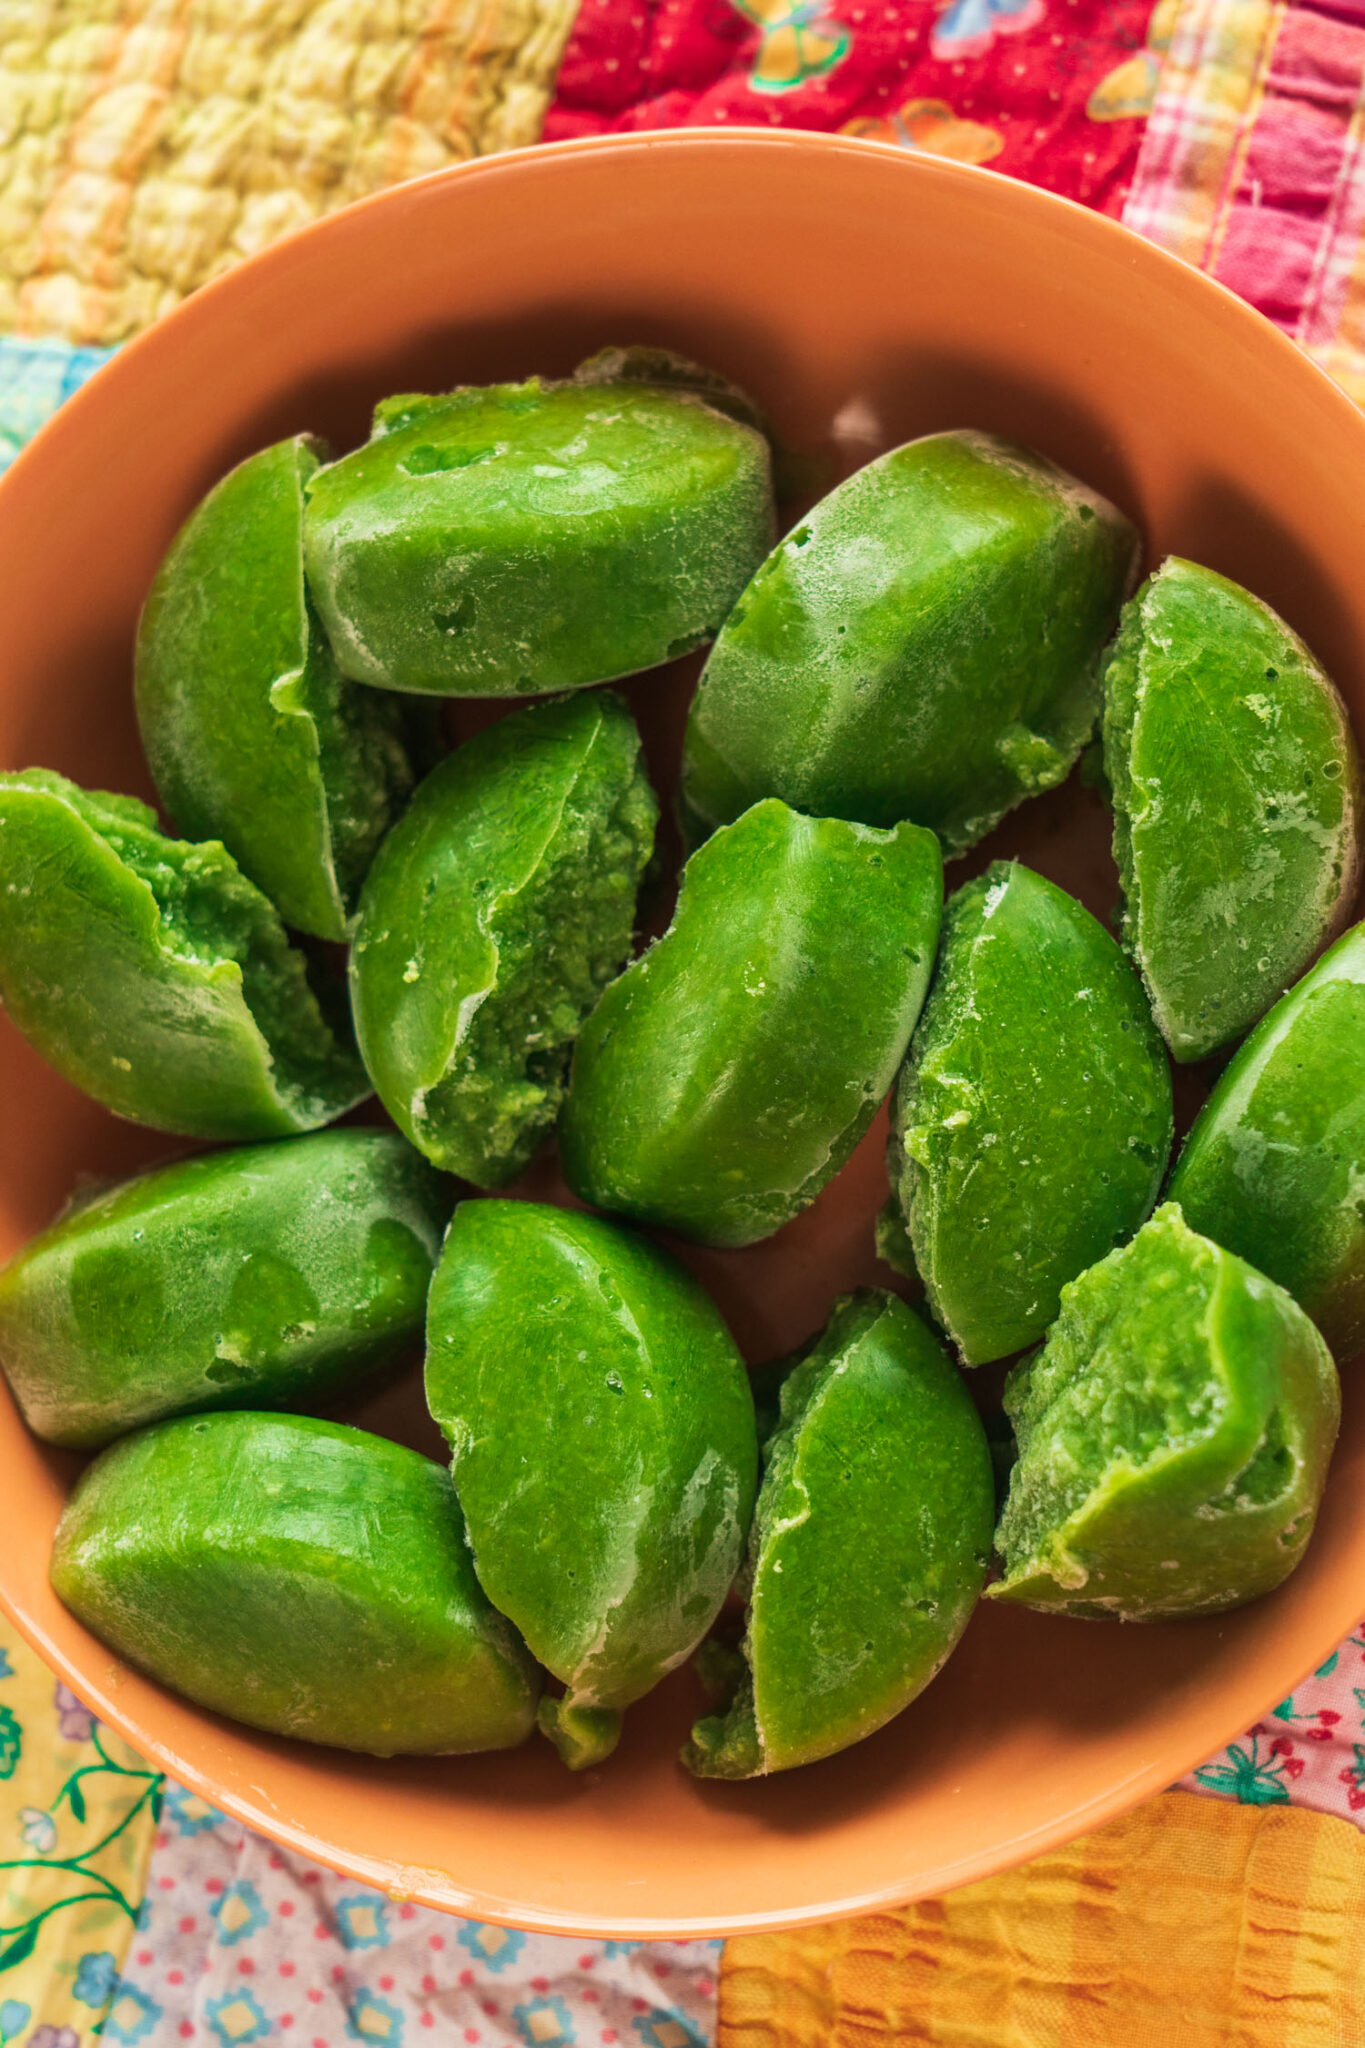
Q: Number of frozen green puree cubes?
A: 14